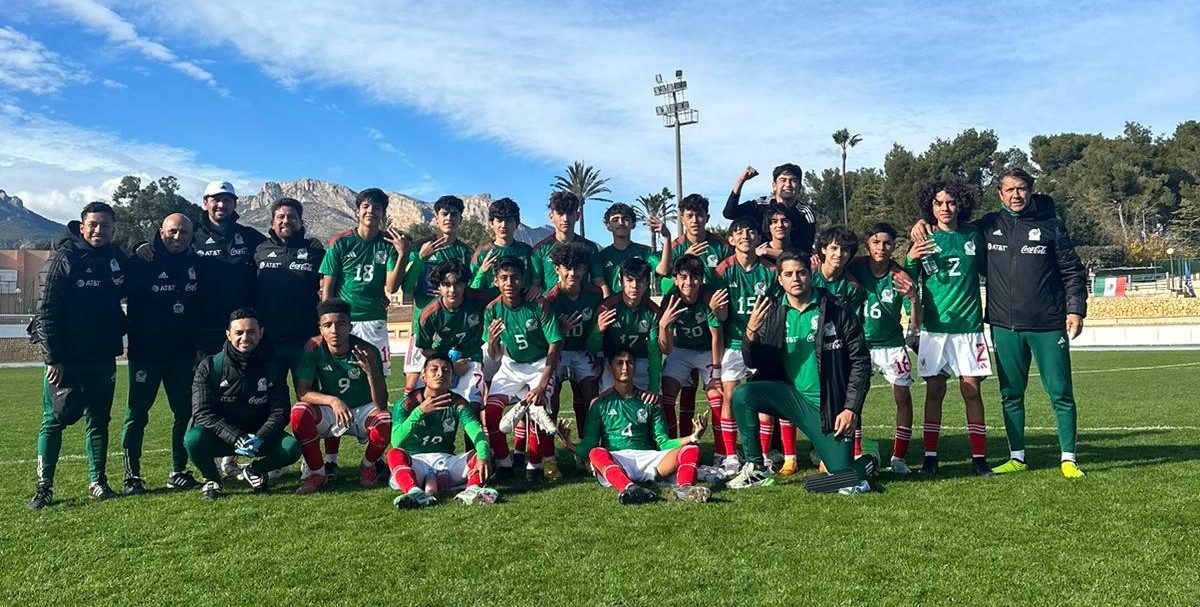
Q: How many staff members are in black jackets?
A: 7